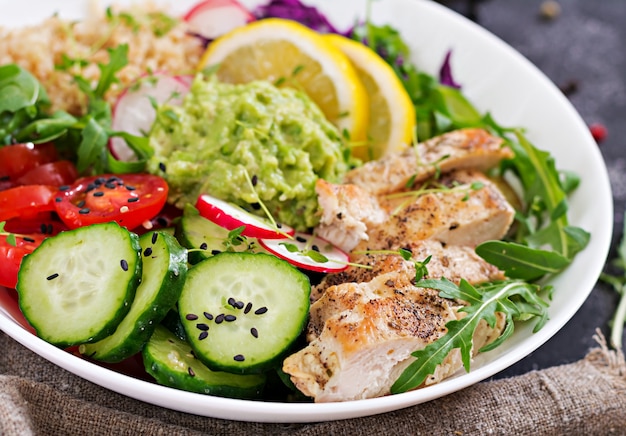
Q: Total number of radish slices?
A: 4